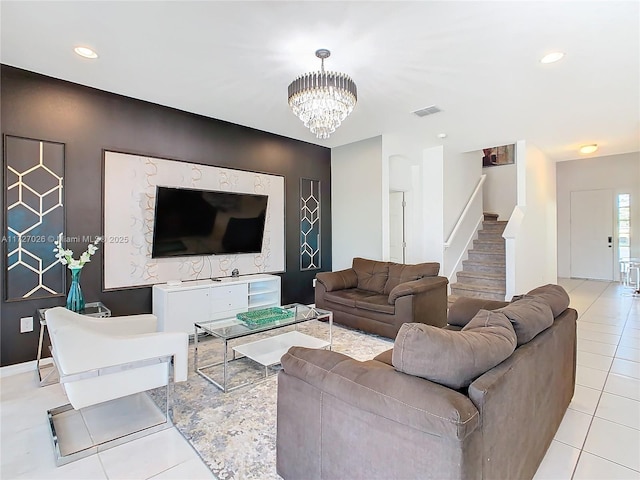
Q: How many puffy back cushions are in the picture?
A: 5